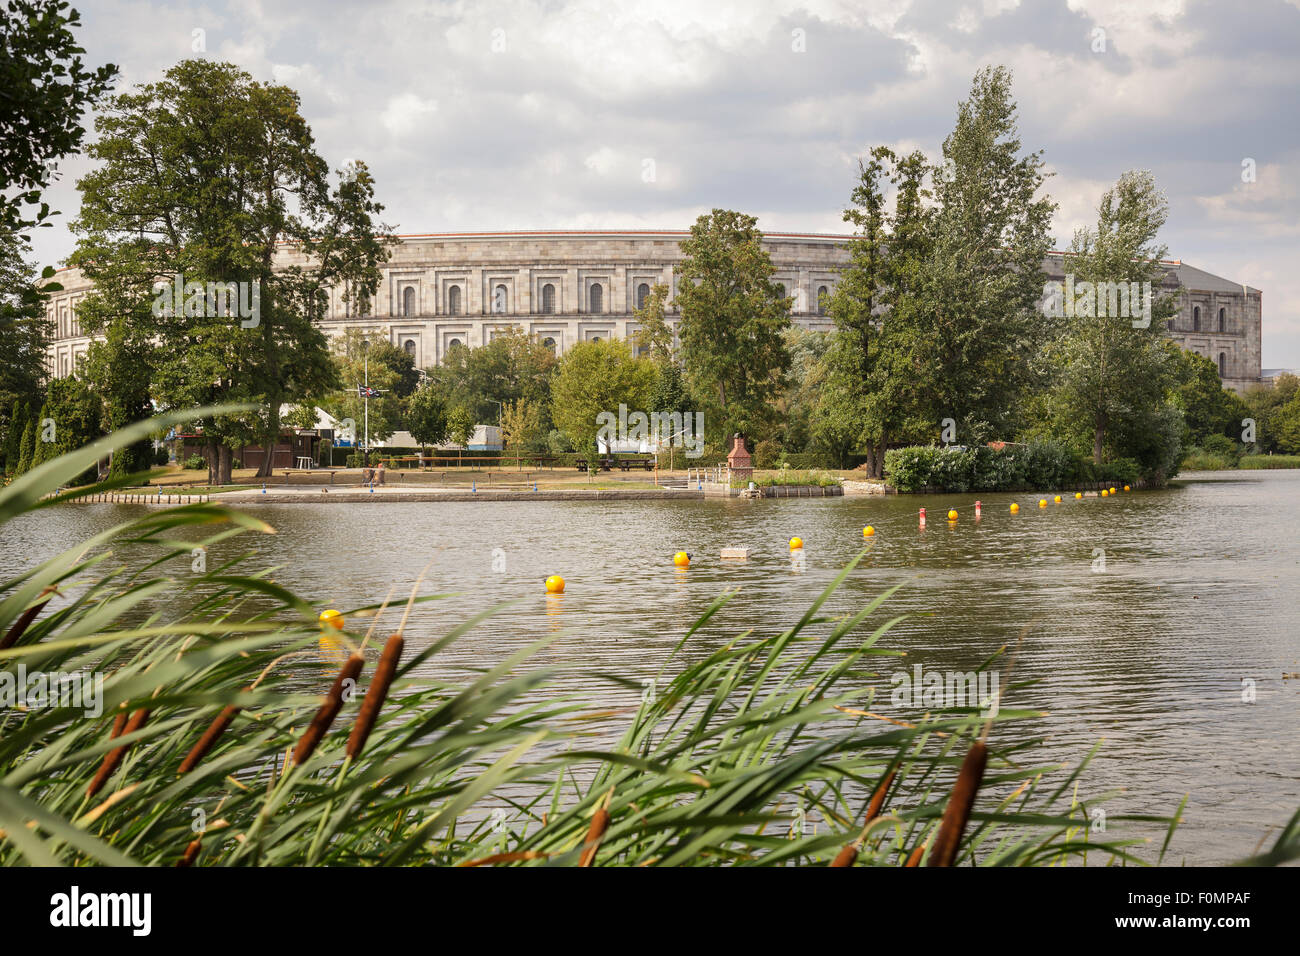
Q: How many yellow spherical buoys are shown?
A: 13